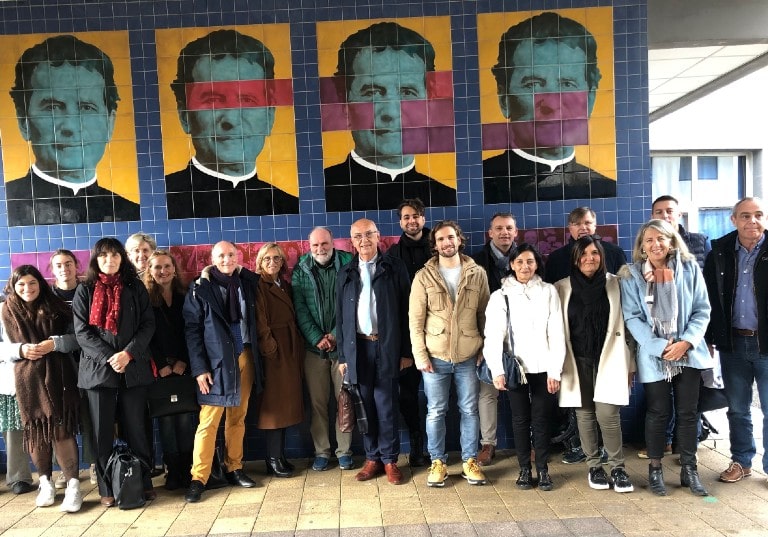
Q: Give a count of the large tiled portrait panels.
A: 4